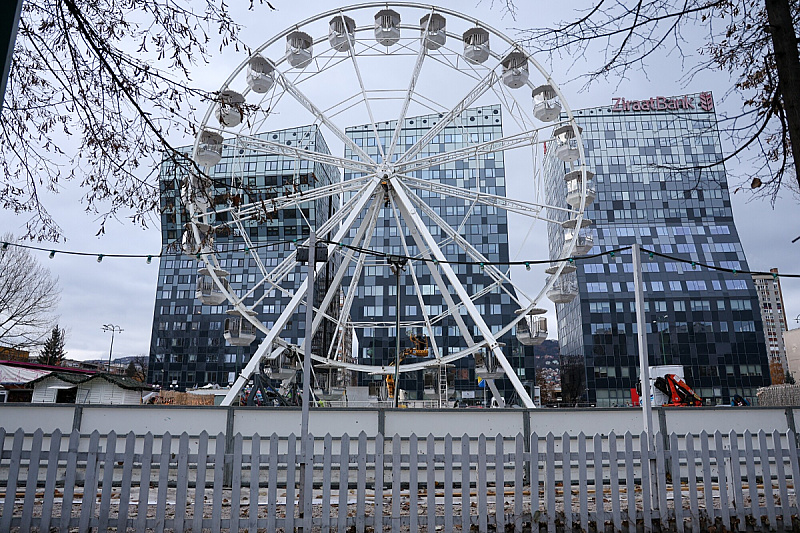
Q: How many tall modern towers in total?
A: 3